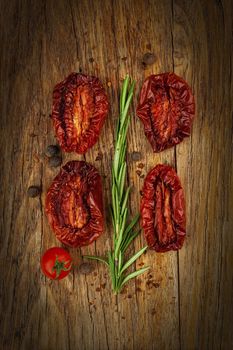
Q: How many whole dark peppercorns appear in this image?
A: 6